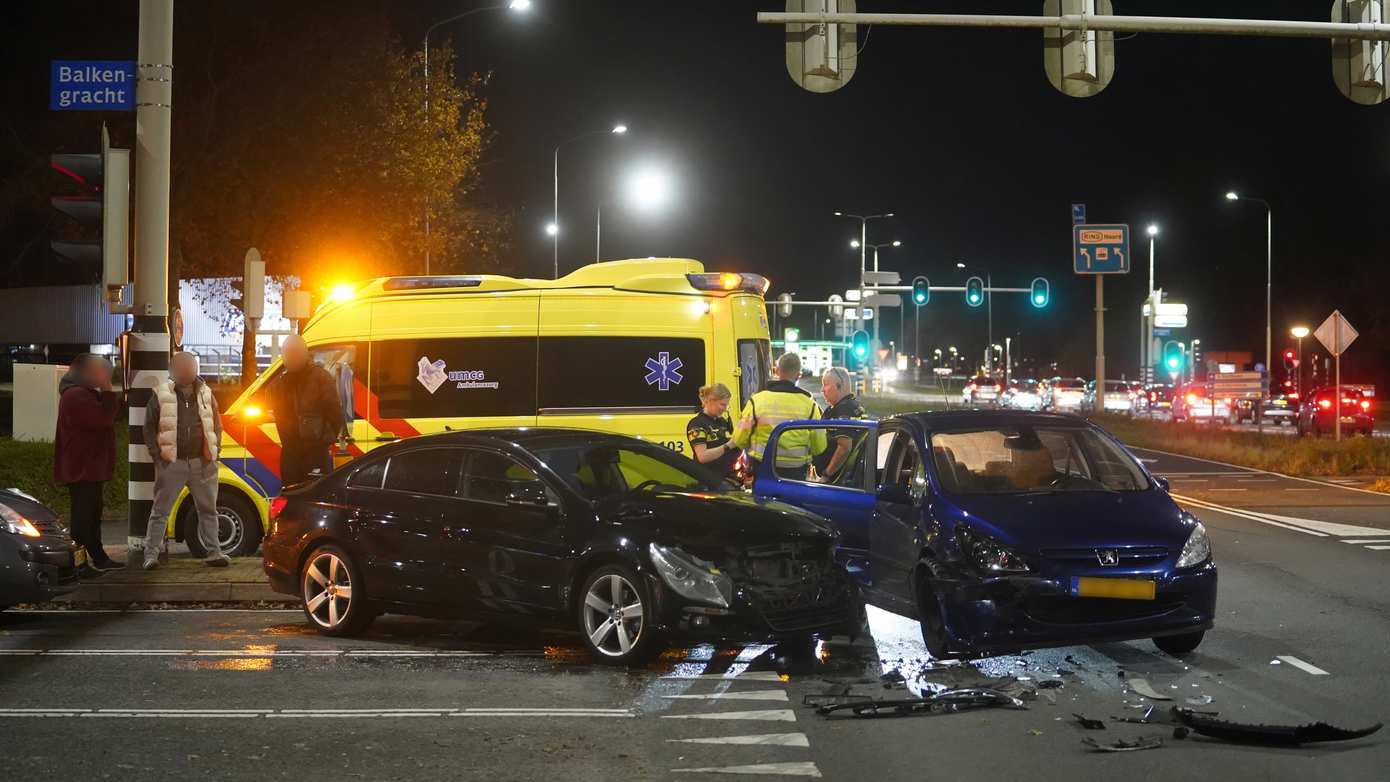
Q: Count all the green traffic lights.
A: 5